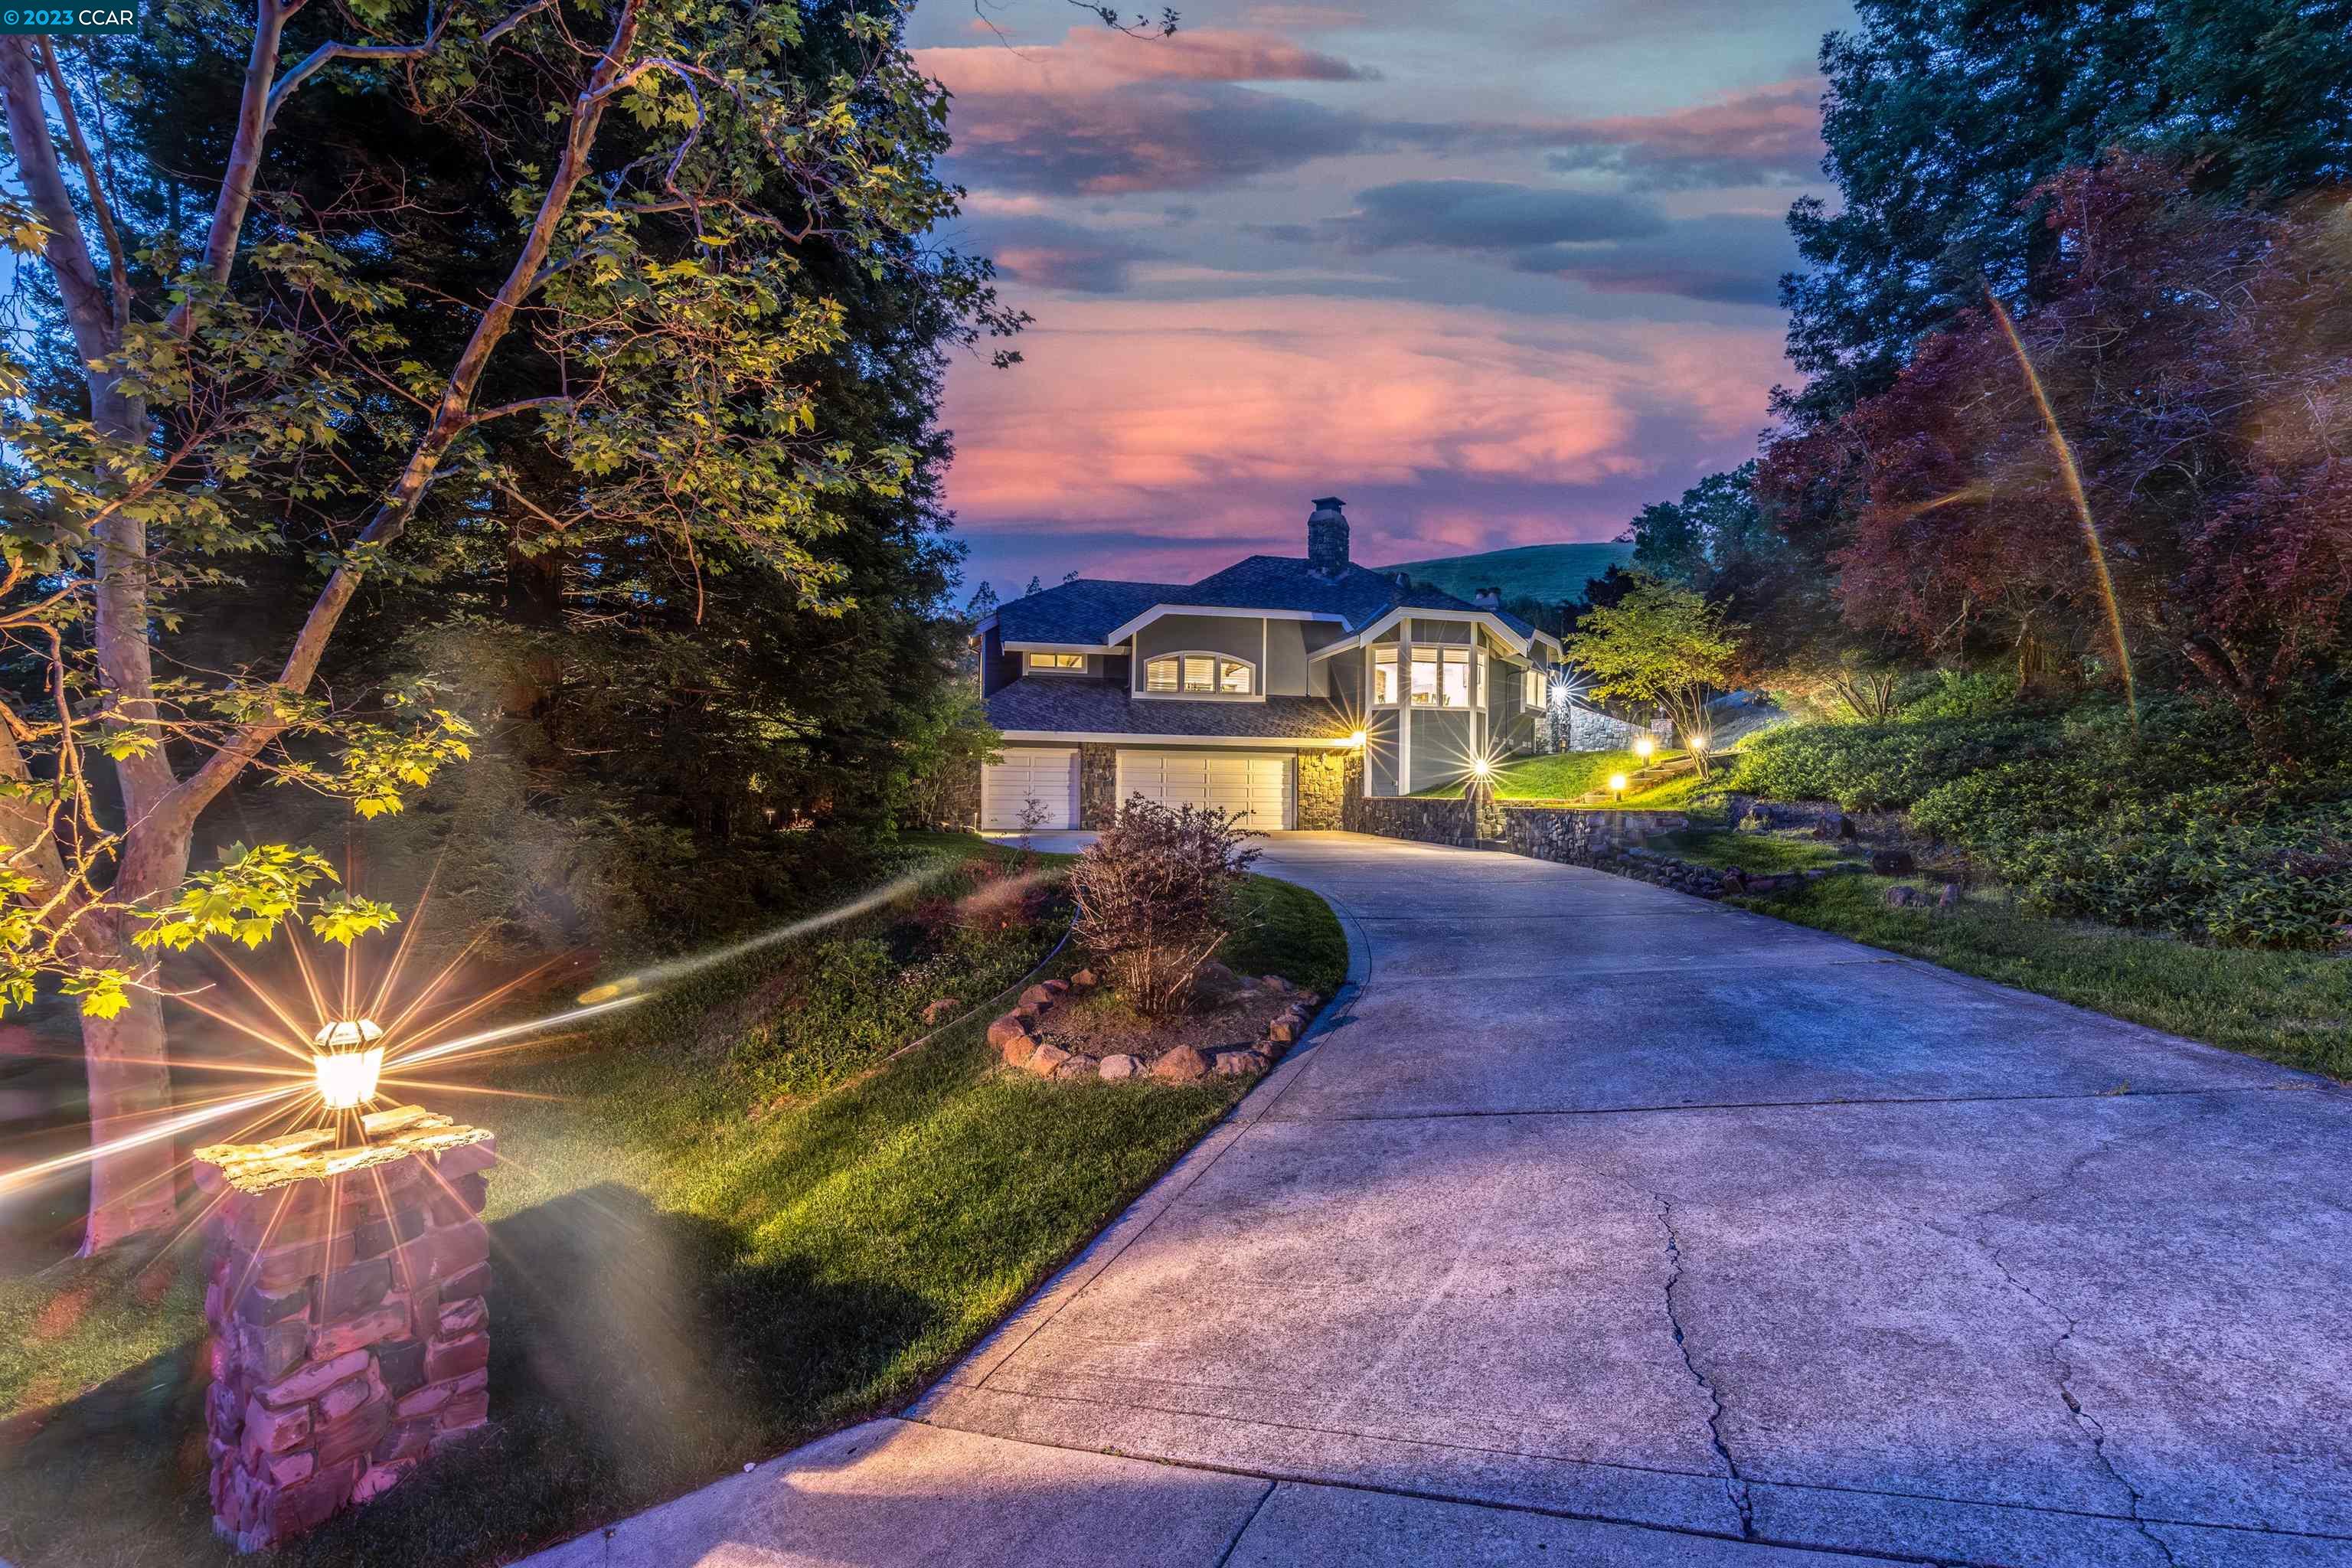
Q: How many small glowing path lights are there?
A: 3